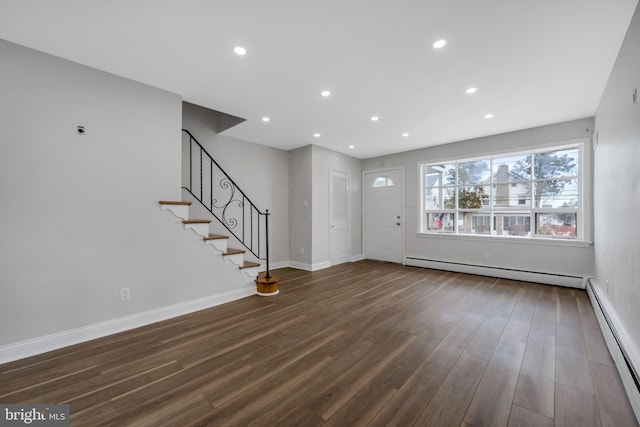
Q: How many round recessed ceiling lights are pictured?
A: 10